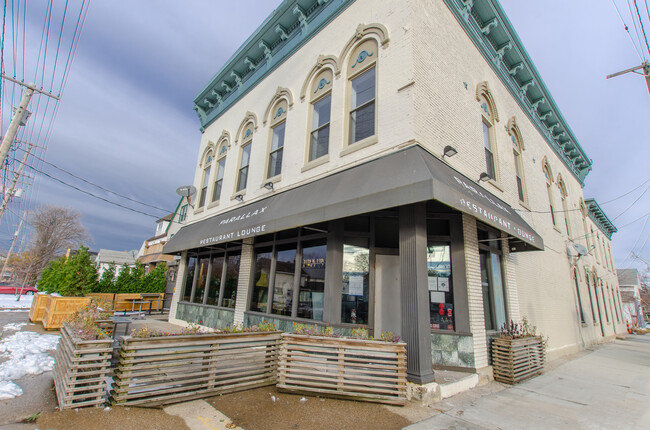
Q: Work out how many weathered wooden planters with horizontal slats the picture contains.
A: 4